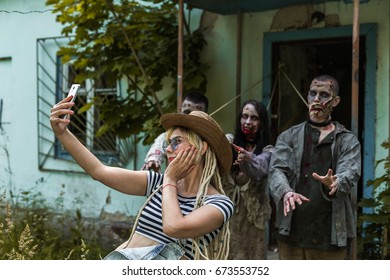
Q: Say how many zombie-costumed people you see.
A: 3